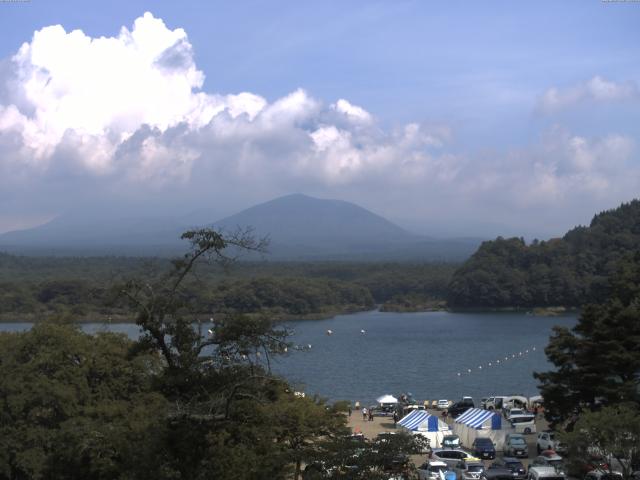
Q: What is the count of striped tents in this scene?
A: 2